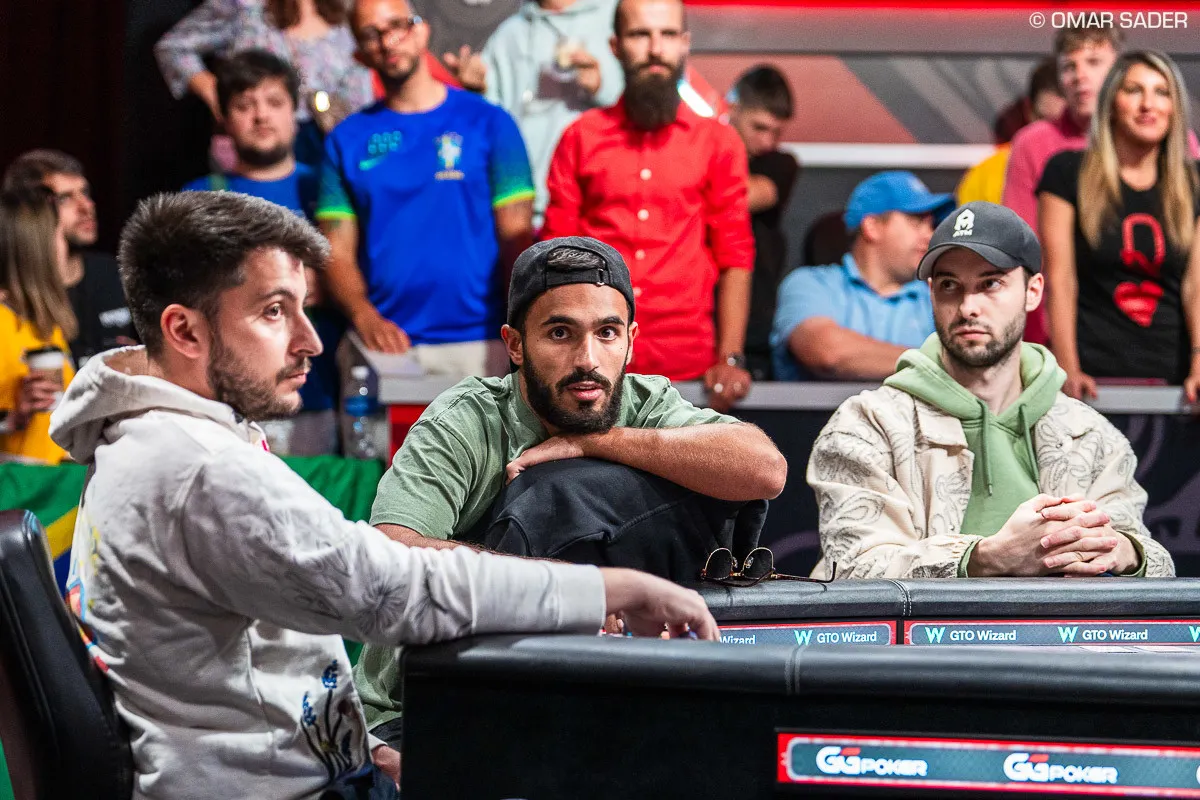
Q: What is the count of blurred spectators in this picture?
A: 12